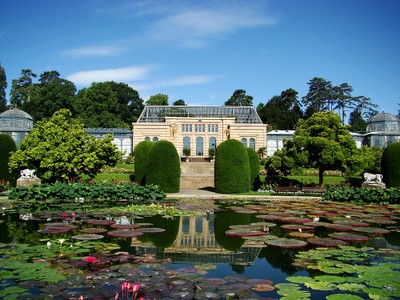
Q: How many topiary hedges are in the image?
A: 6